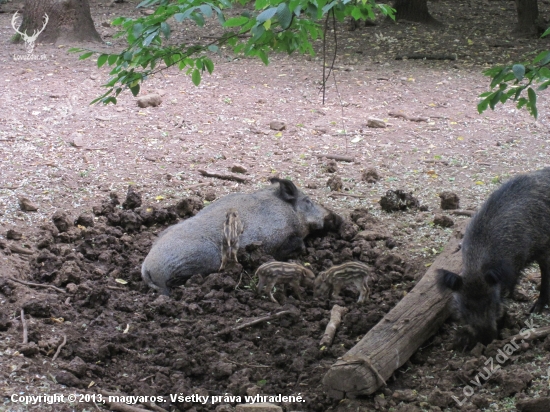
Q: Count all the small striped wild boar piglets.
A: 3